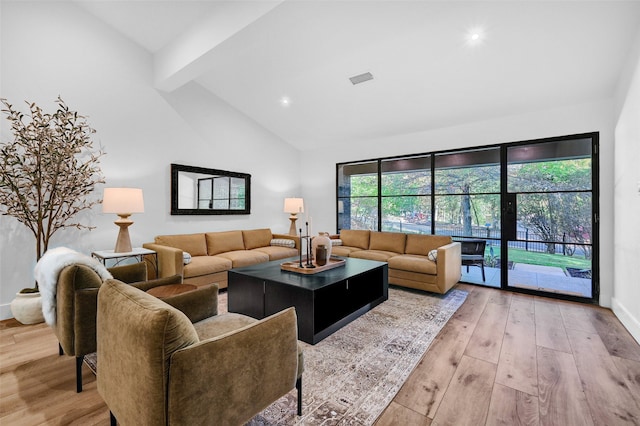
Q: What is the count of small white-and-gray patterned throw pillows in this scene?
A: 4